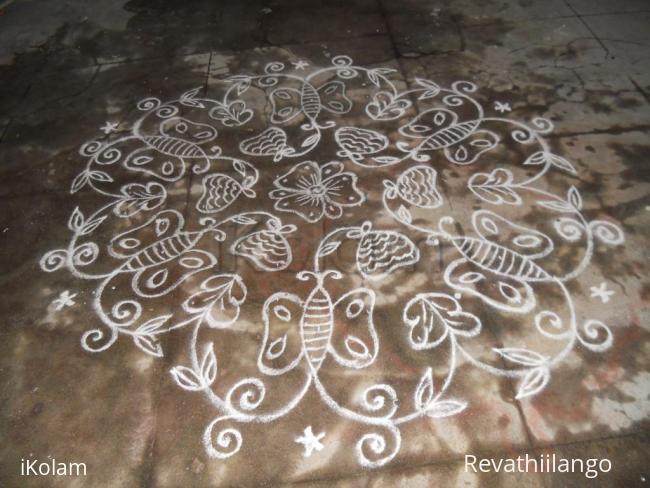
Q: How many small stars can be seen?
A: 6